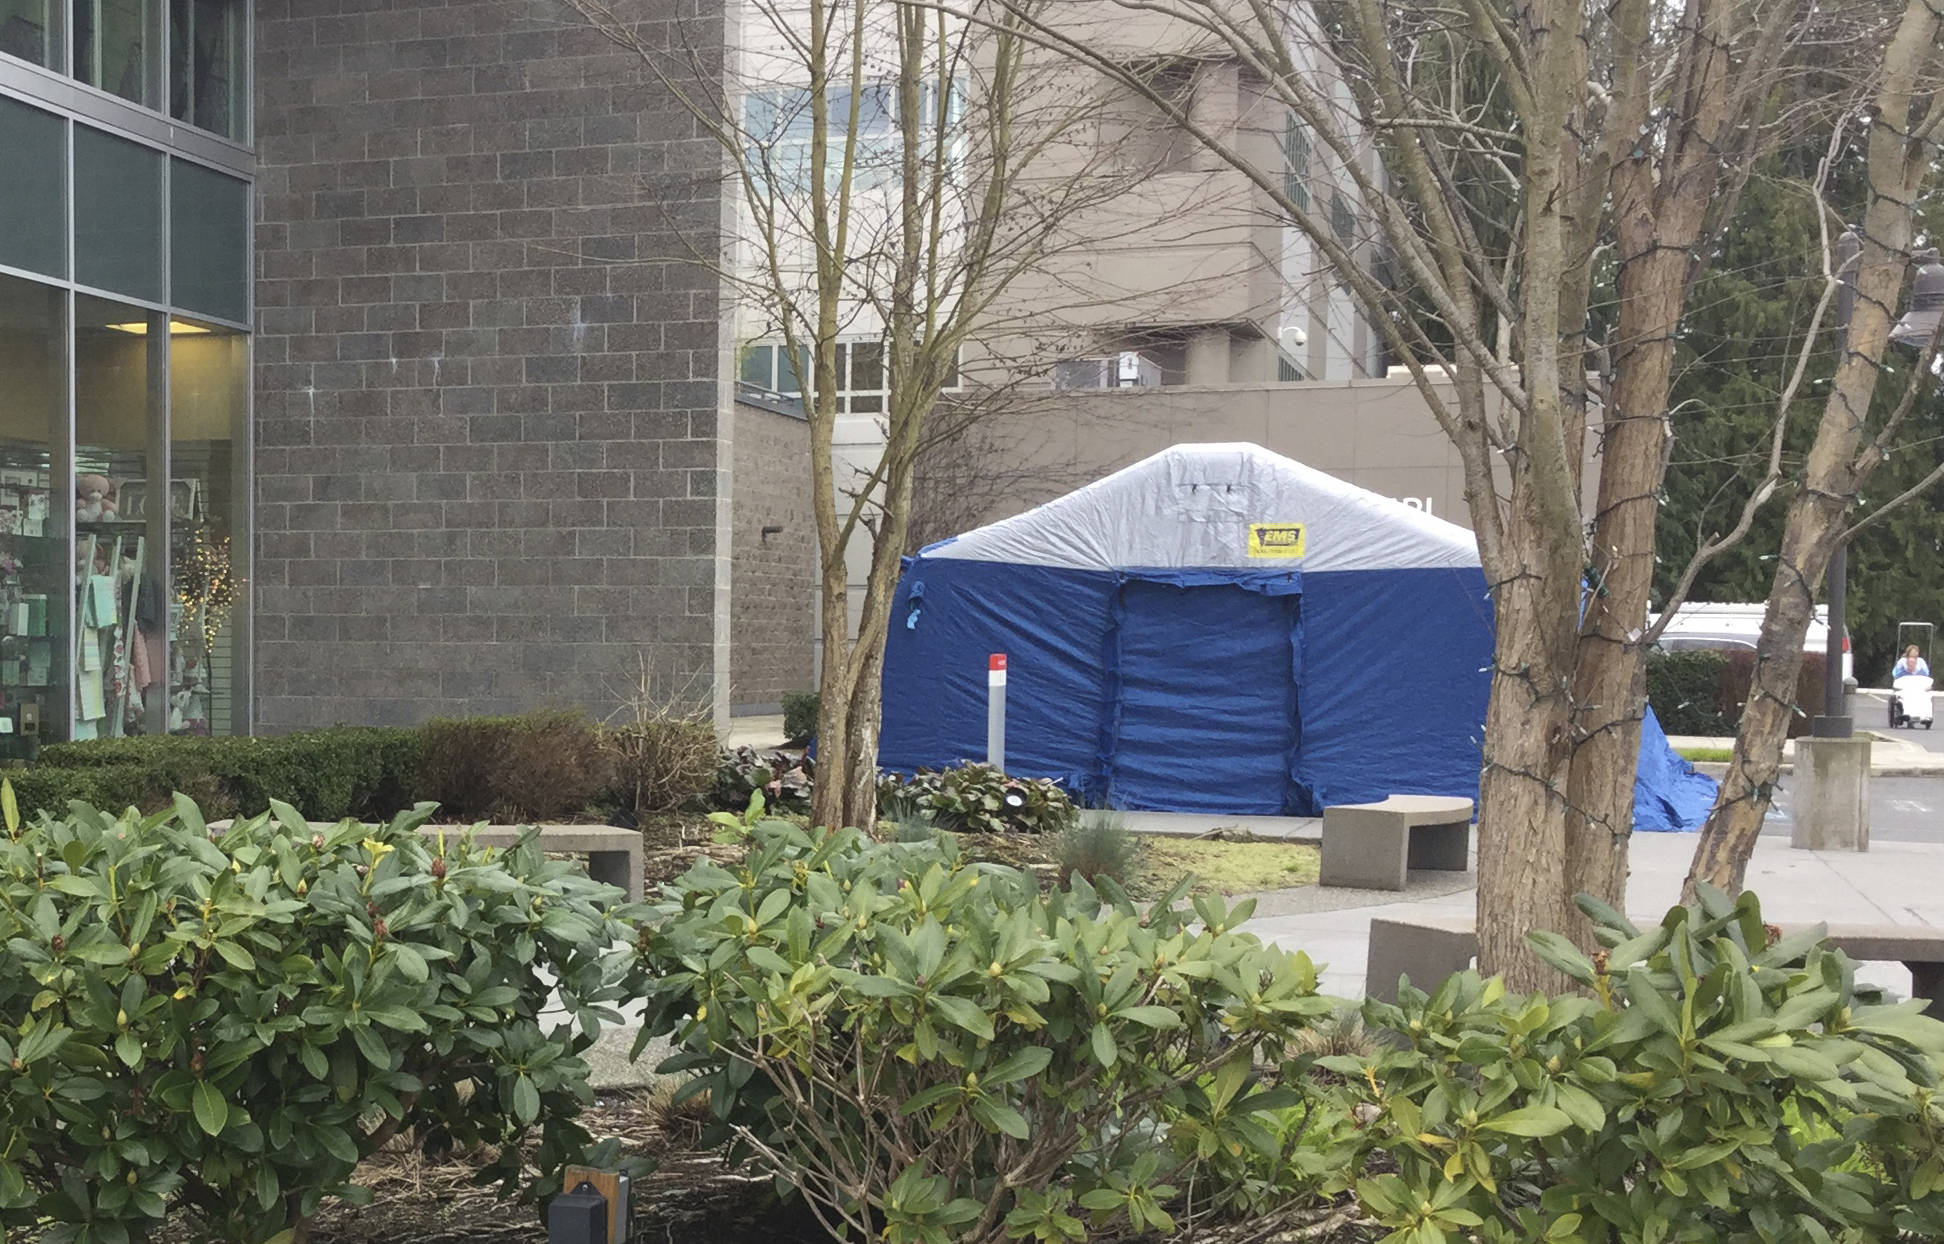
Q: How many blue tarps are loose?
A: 1